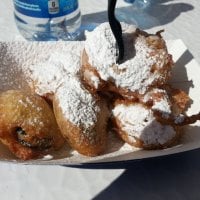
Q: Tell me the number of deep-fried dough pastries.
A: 5